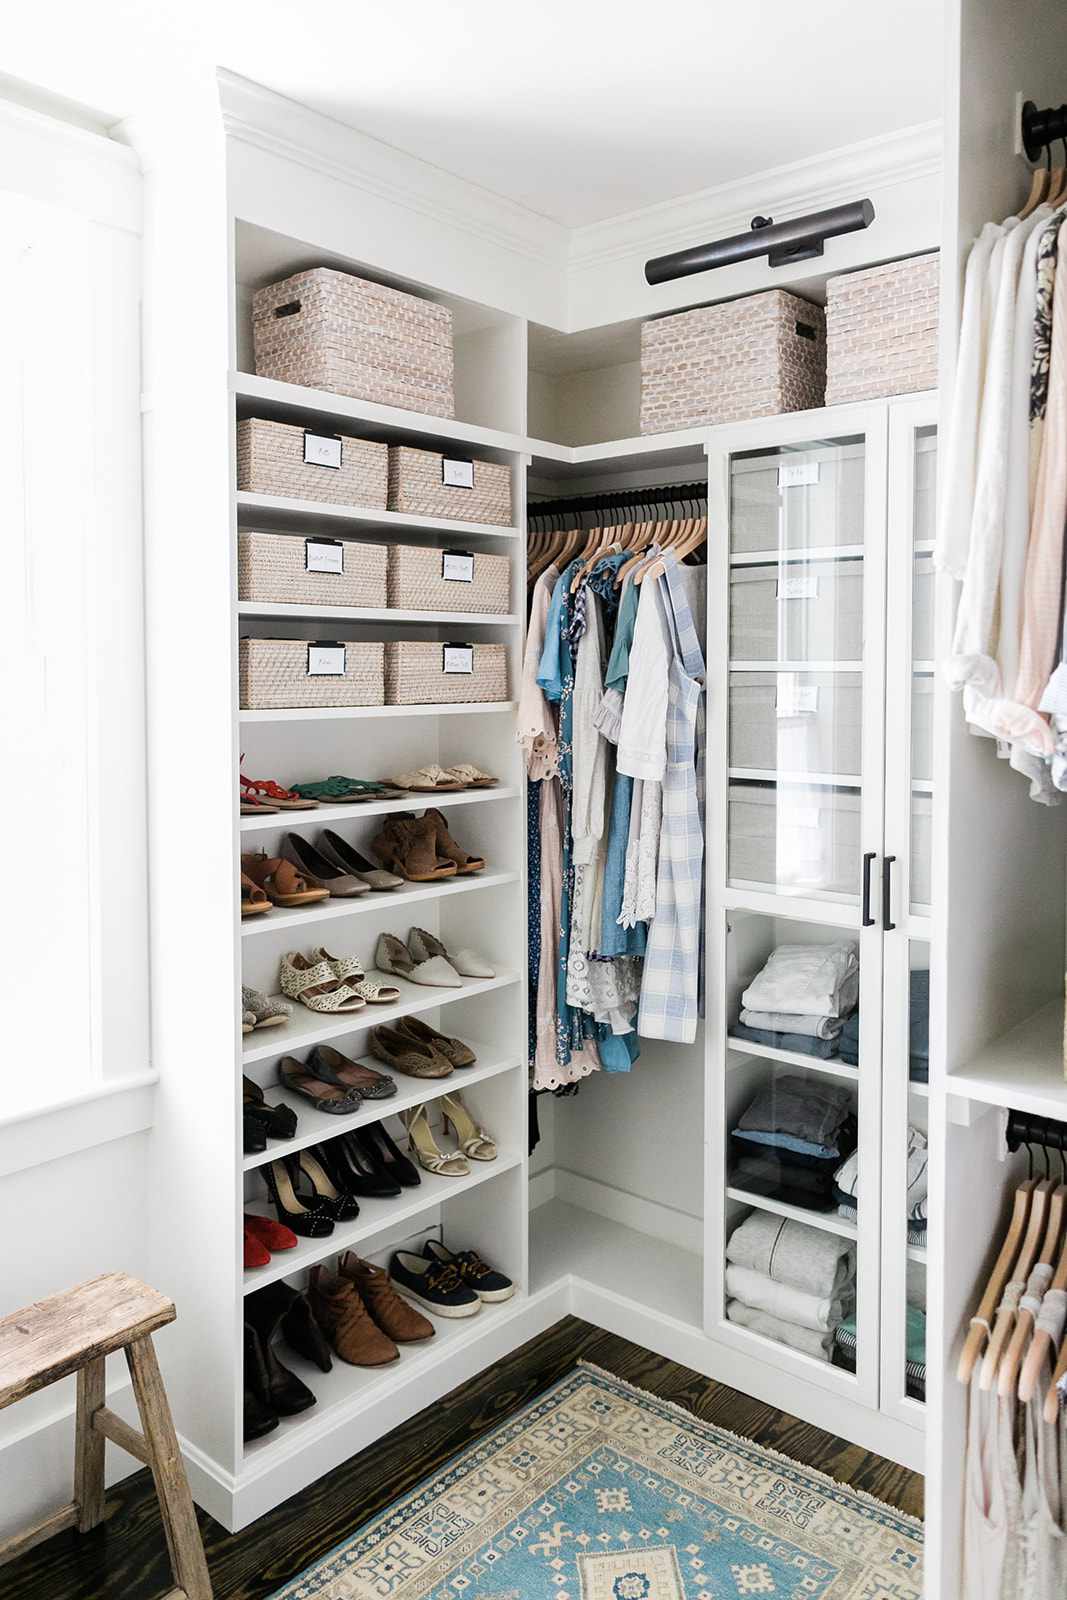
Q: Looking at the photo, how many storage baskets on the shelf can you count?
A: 9